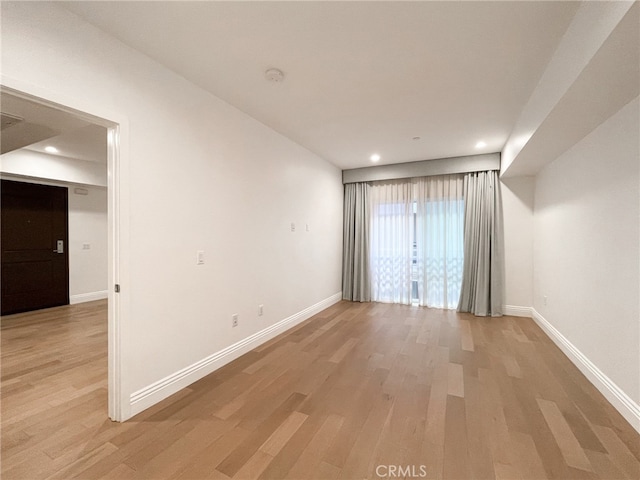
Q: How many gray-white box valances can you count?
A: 1